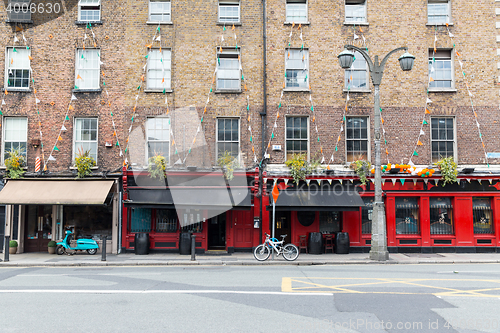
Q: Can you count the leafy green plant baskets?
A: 7